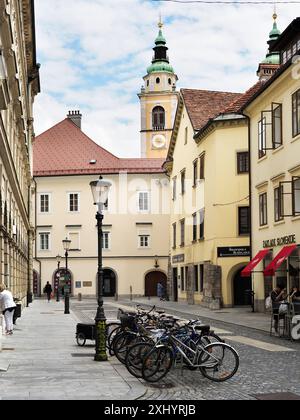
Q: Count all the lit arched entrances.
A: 0